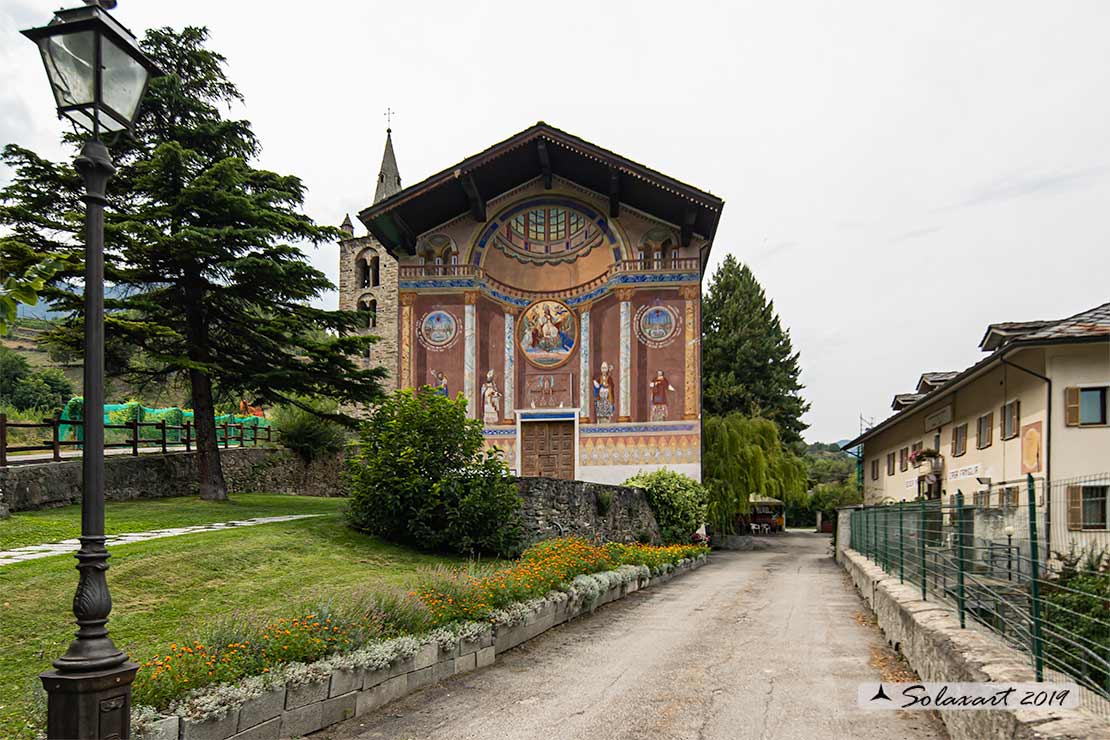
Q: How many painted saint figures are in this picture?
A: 4